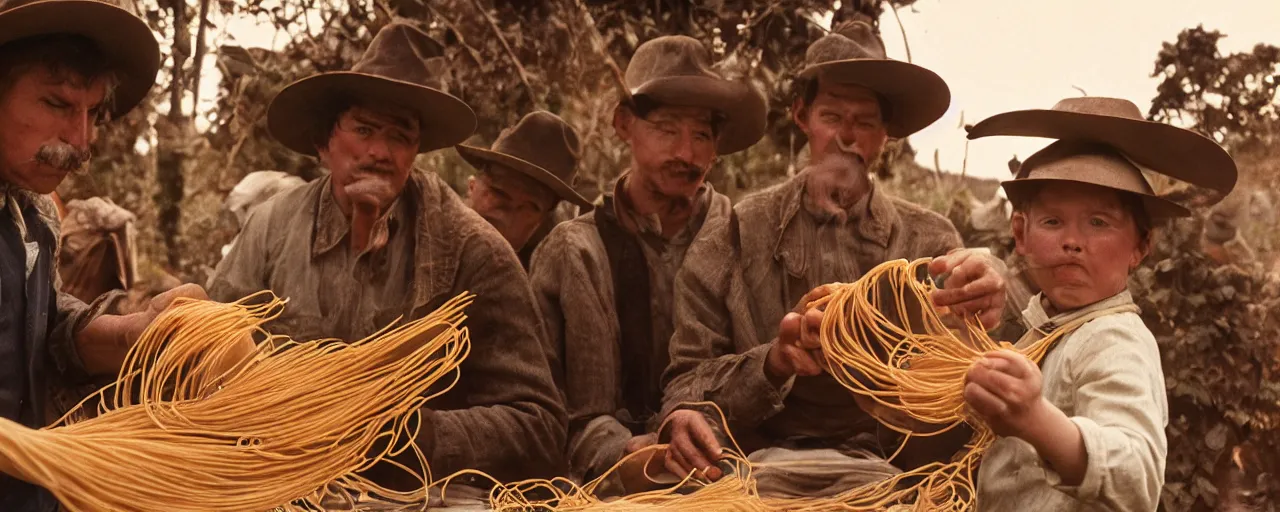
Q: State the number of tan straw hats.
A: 0